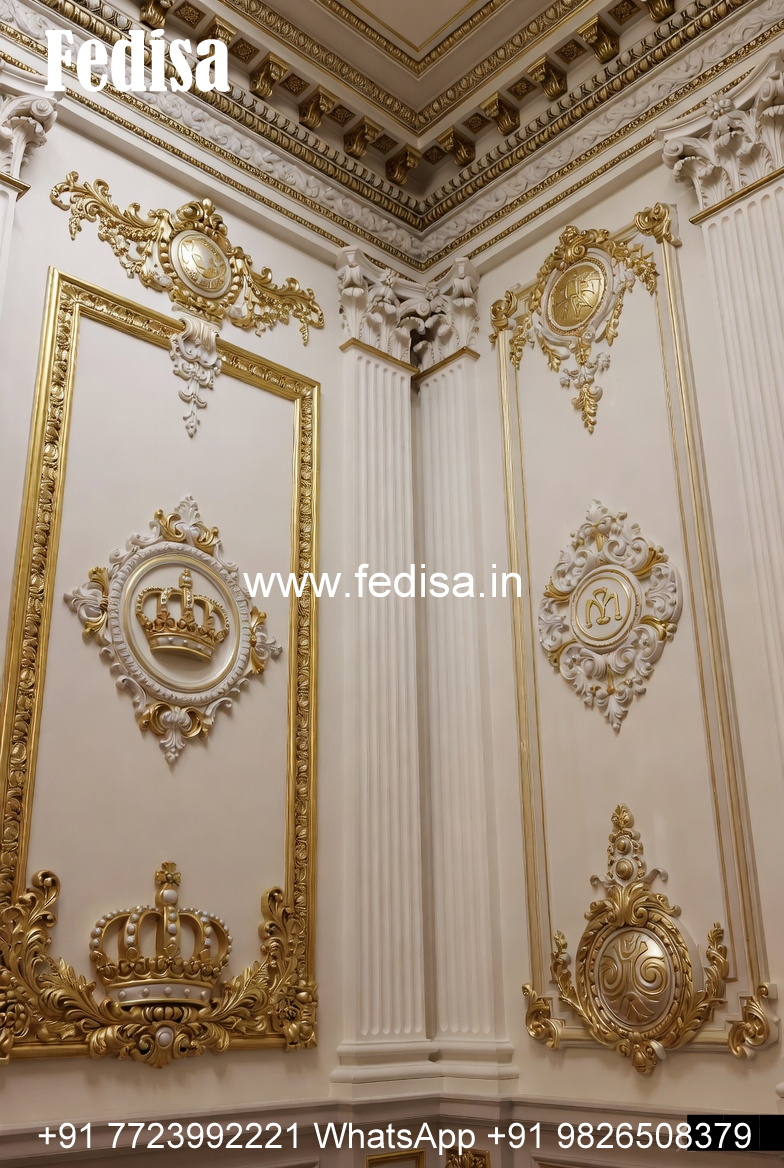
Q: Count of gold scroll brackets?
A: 11